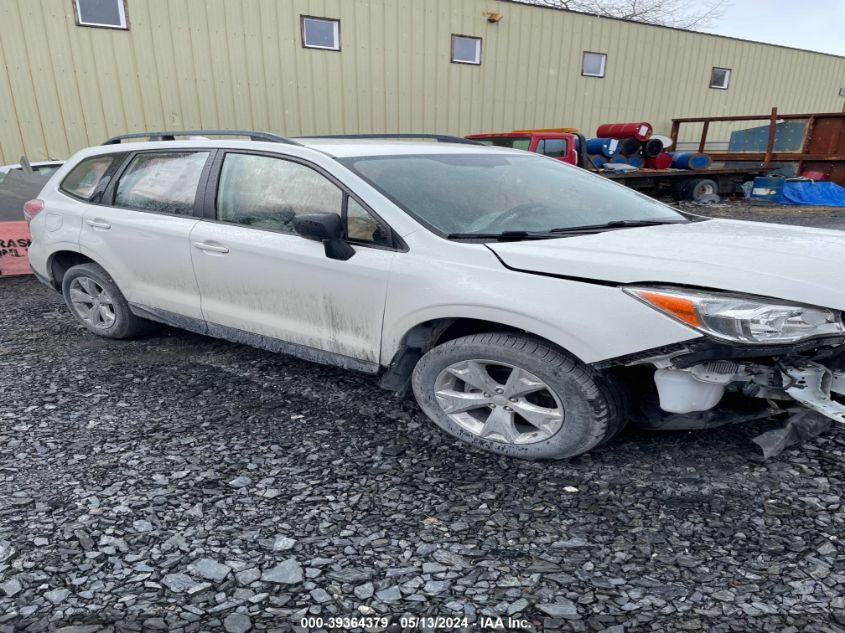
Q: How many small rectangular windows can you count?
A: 5